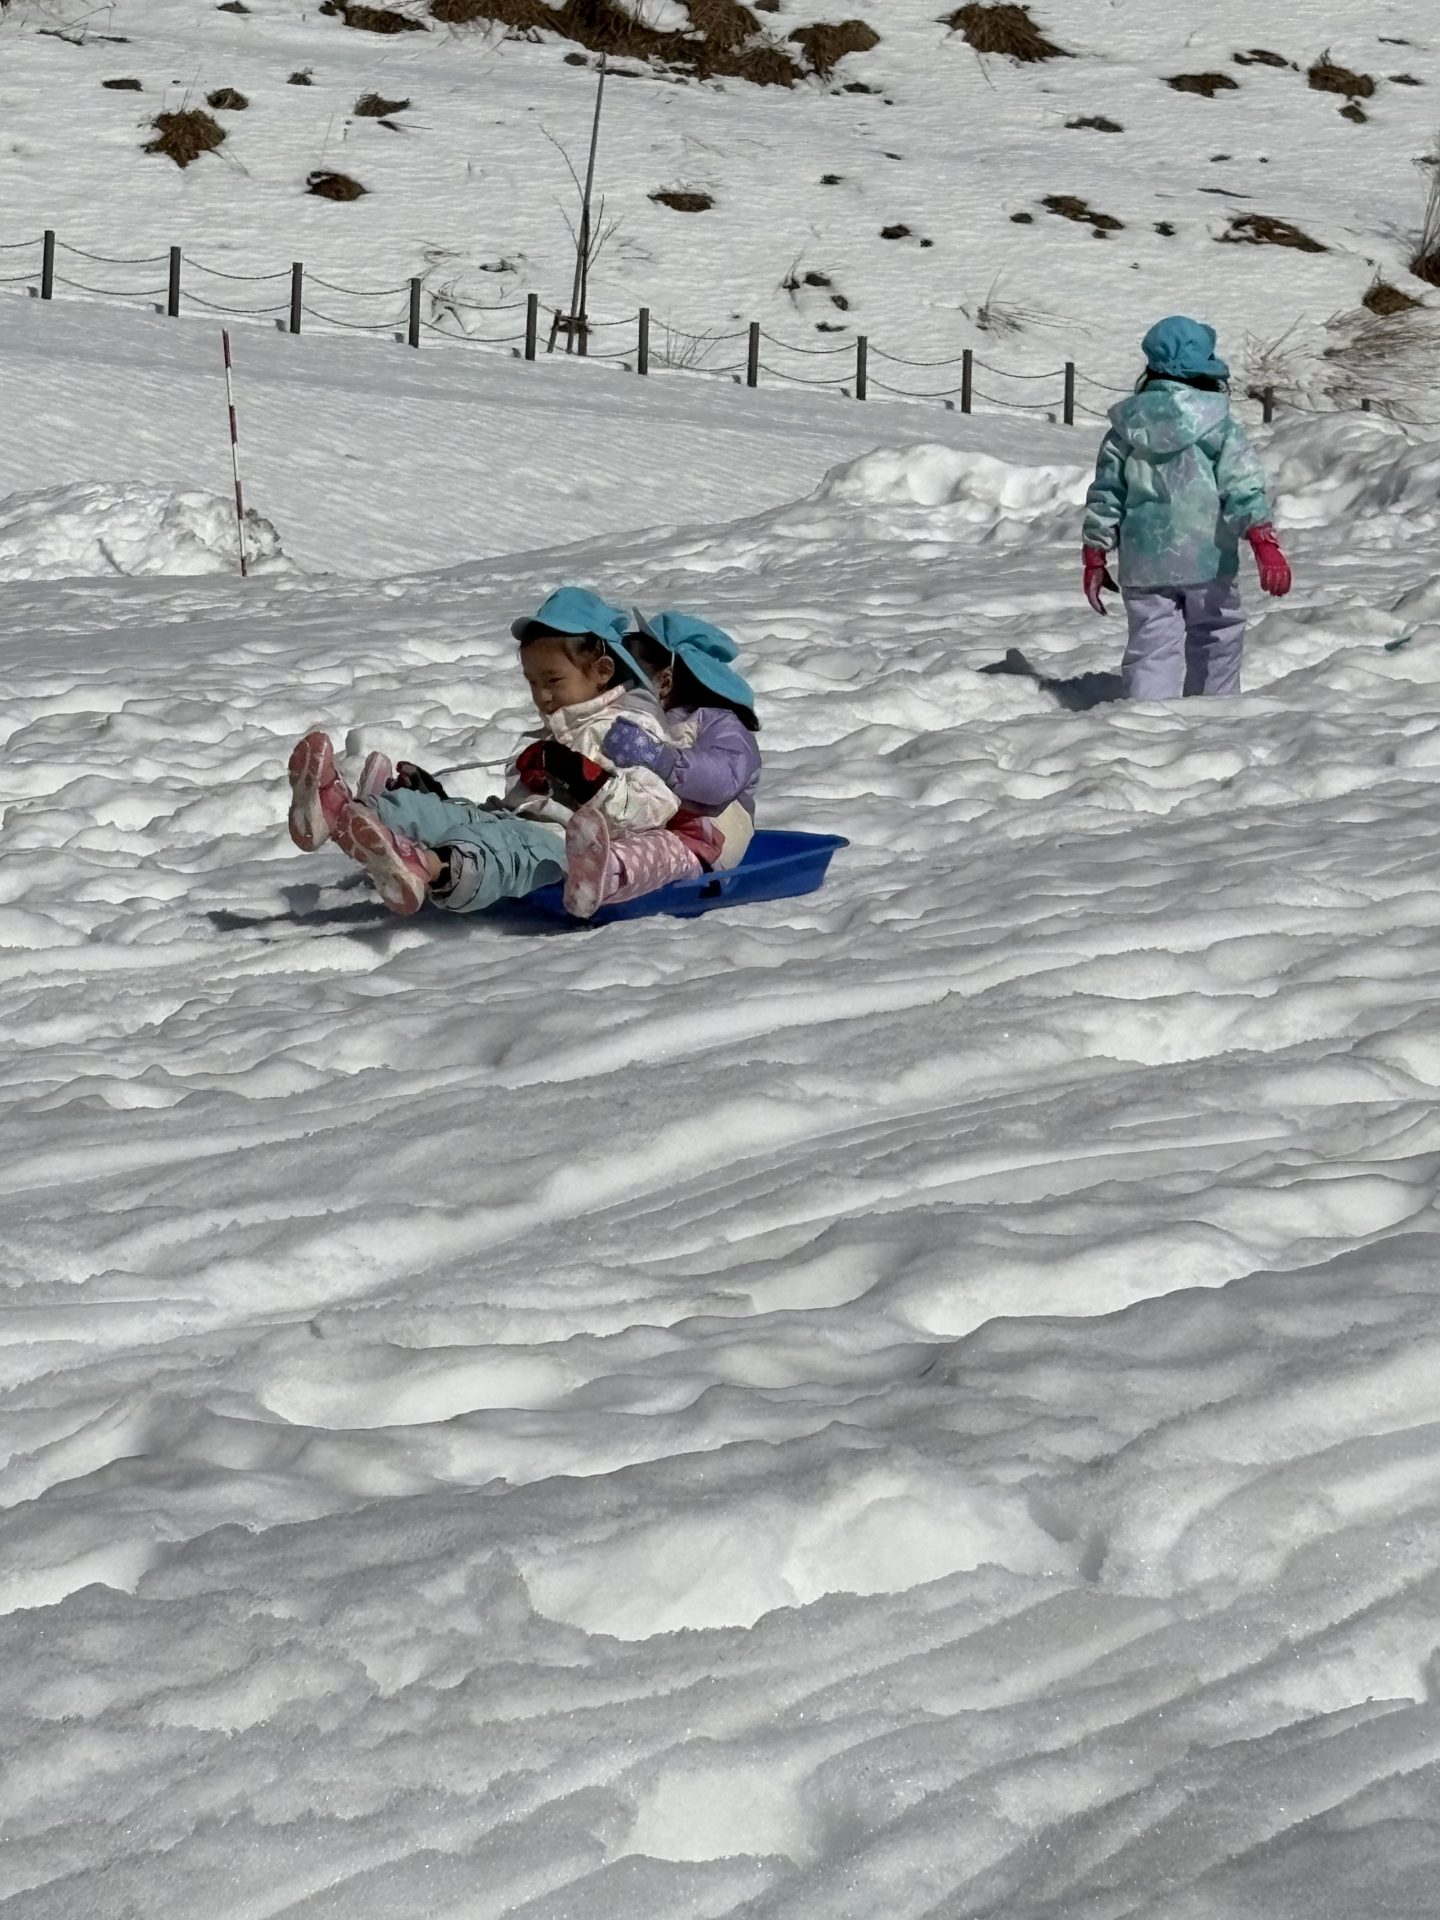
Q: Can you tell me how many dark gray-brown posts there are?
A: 12